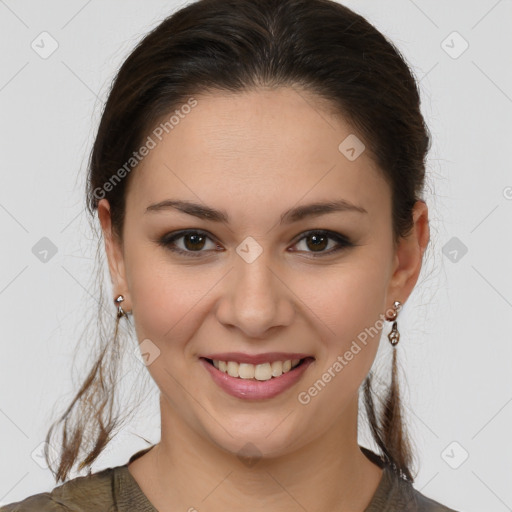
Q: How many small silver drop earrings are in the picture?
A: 2